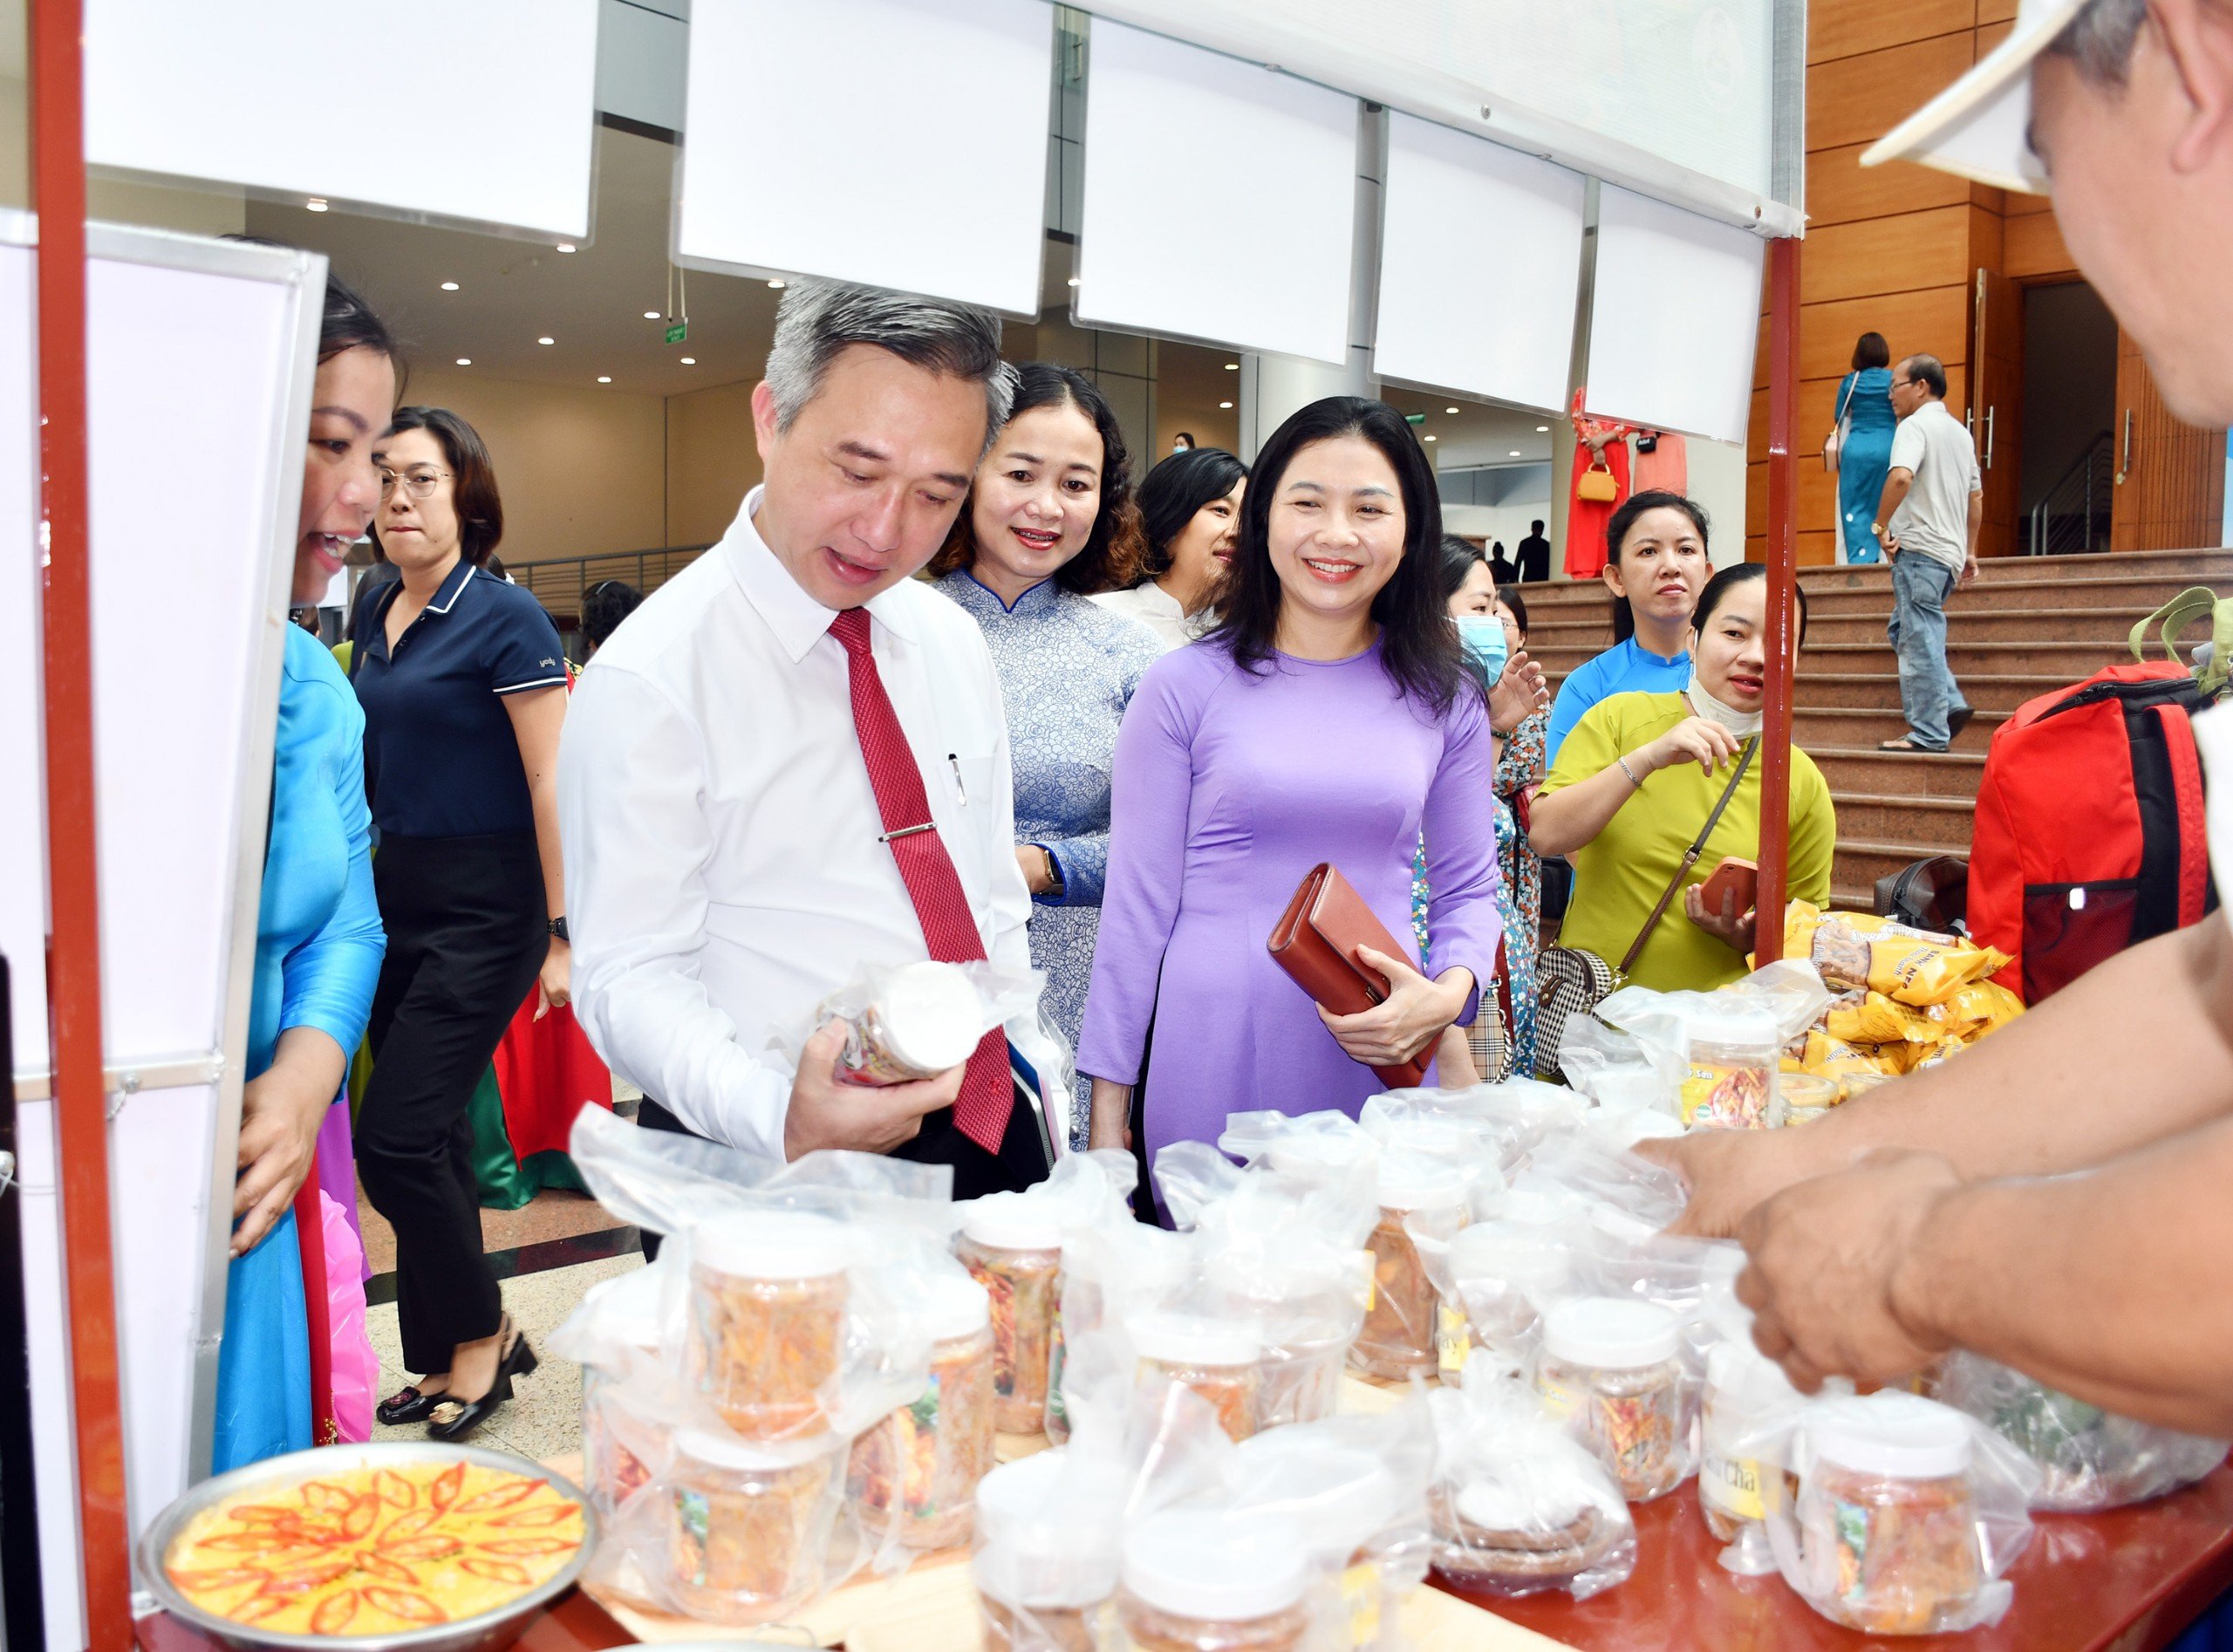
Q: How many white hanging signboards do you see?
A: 5